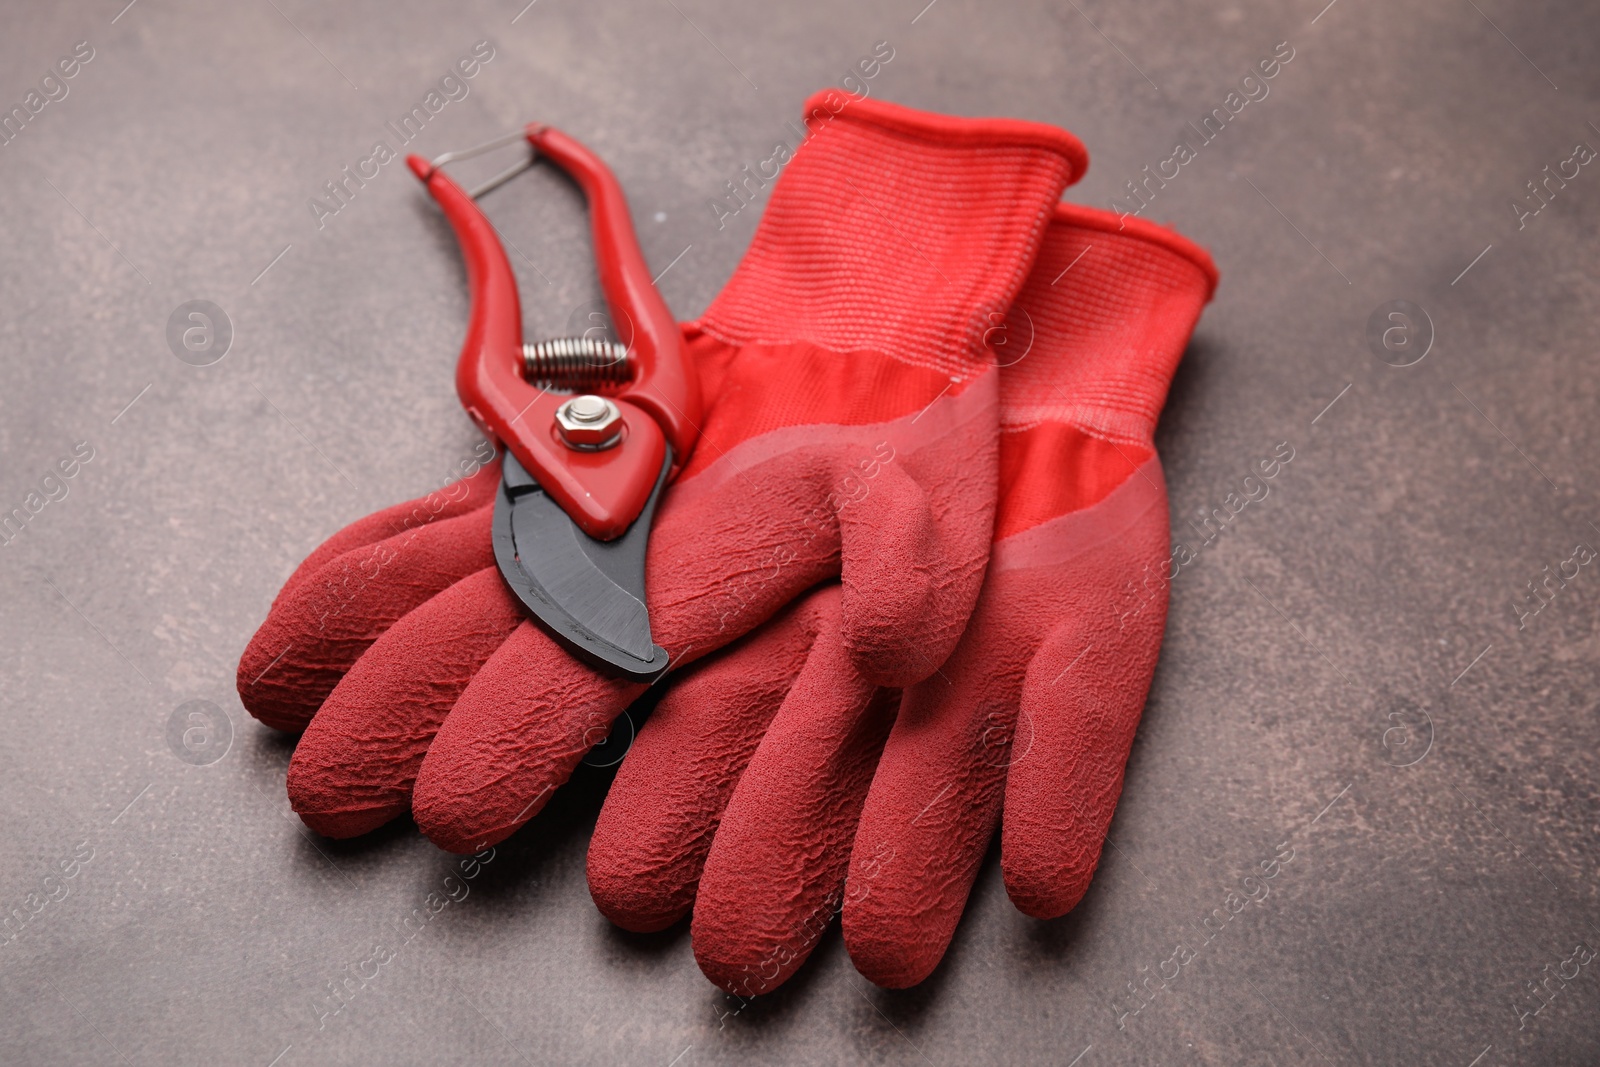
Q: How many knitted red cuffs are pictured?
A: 2